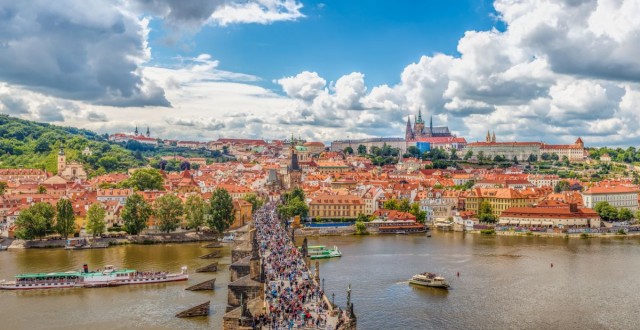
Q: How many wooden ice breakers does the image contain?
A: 5